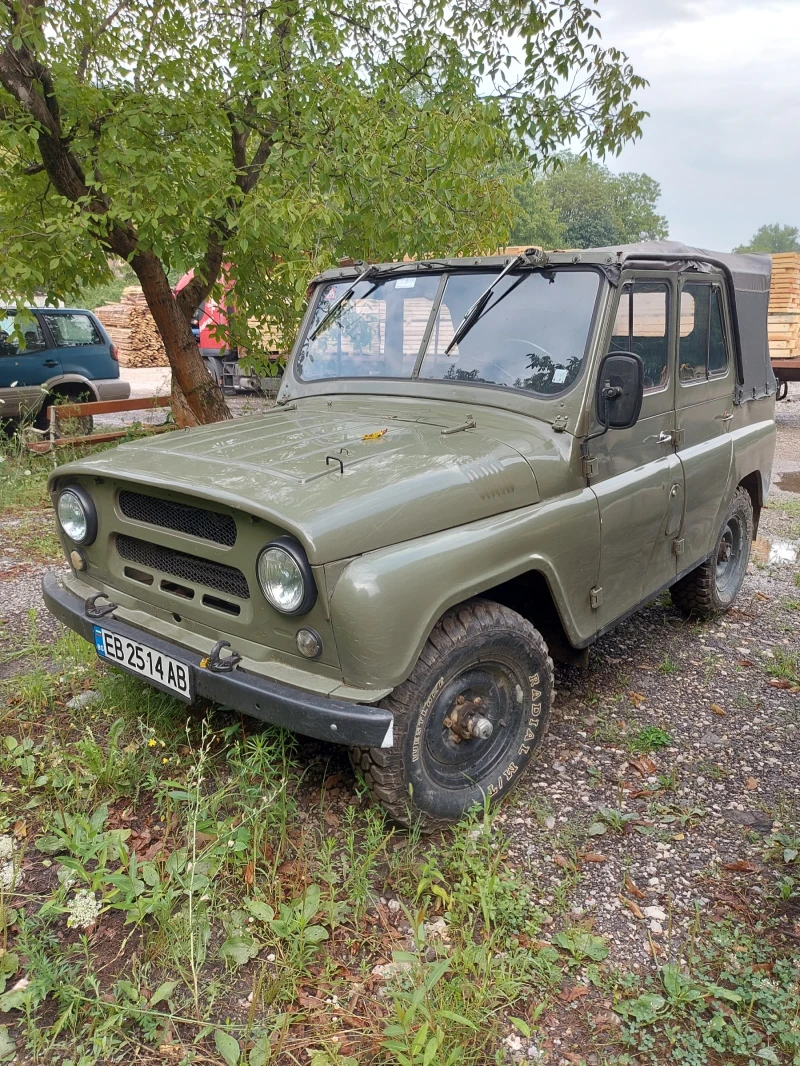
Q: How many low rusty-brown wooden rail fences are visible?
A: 1